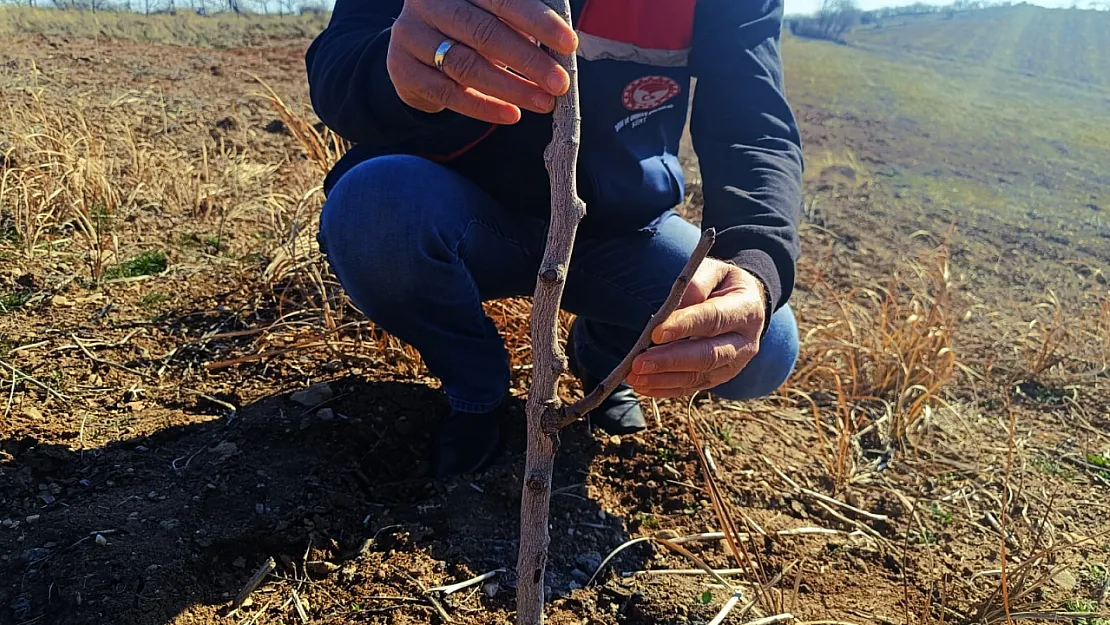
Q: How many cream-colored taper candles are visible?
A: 0